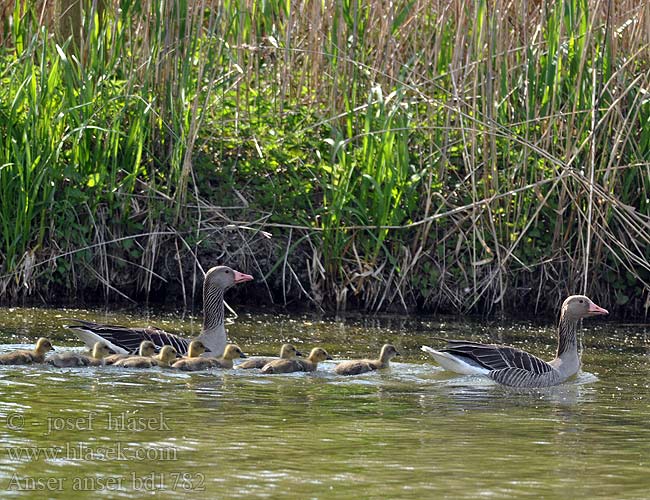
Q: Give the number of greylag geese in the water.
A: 11